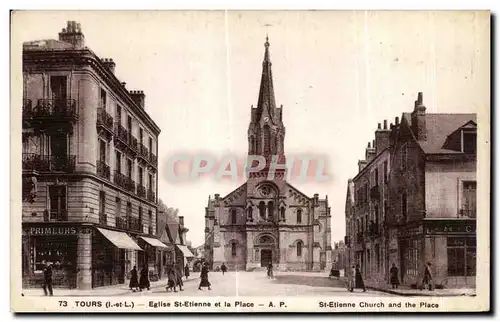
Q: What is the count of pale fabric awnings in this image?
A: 3